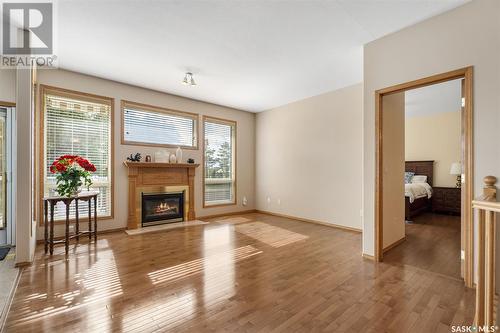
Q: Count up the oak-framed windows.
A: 3